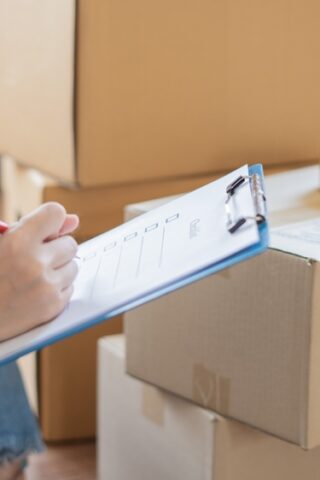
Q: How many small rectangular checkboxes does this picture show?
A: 5